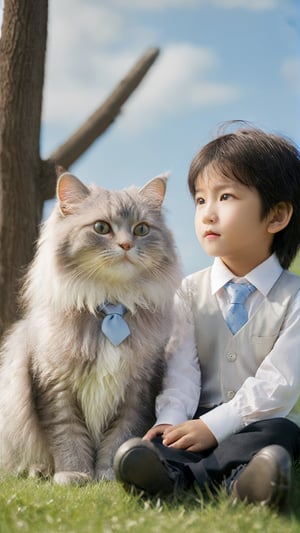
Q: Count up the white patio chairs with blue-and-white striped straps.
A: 0